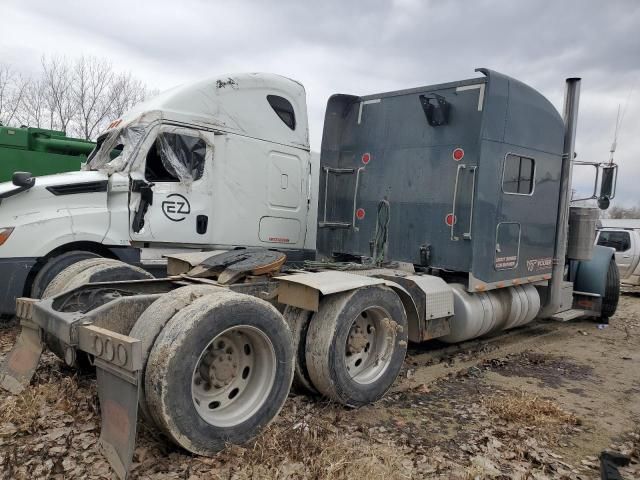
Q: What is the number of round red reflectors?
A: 4